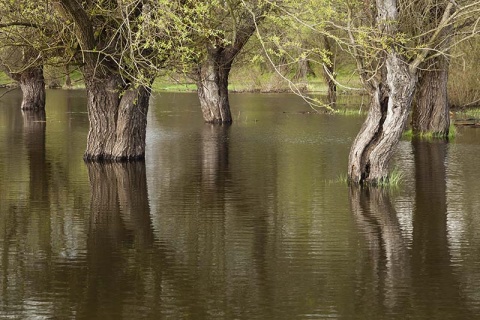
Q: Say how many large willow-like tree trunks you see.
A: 5